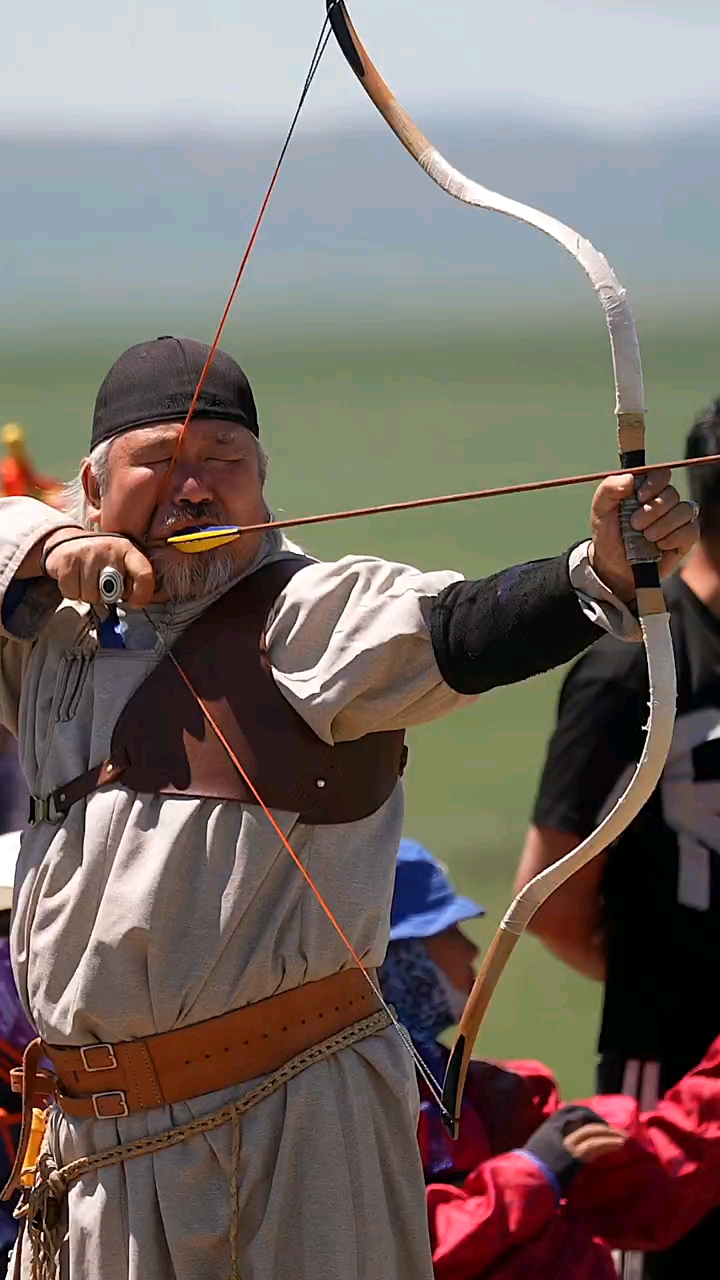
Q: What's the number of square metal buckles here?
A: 2